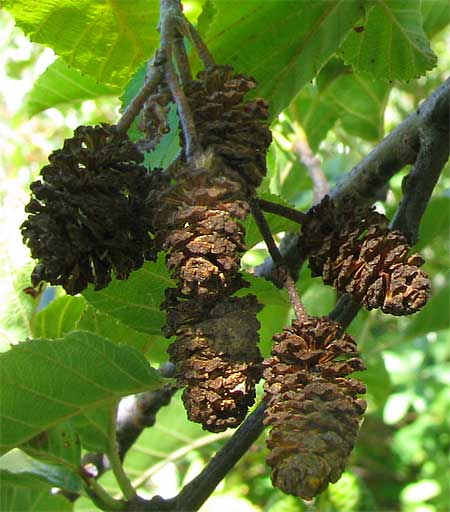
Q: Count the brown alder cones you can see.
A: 6